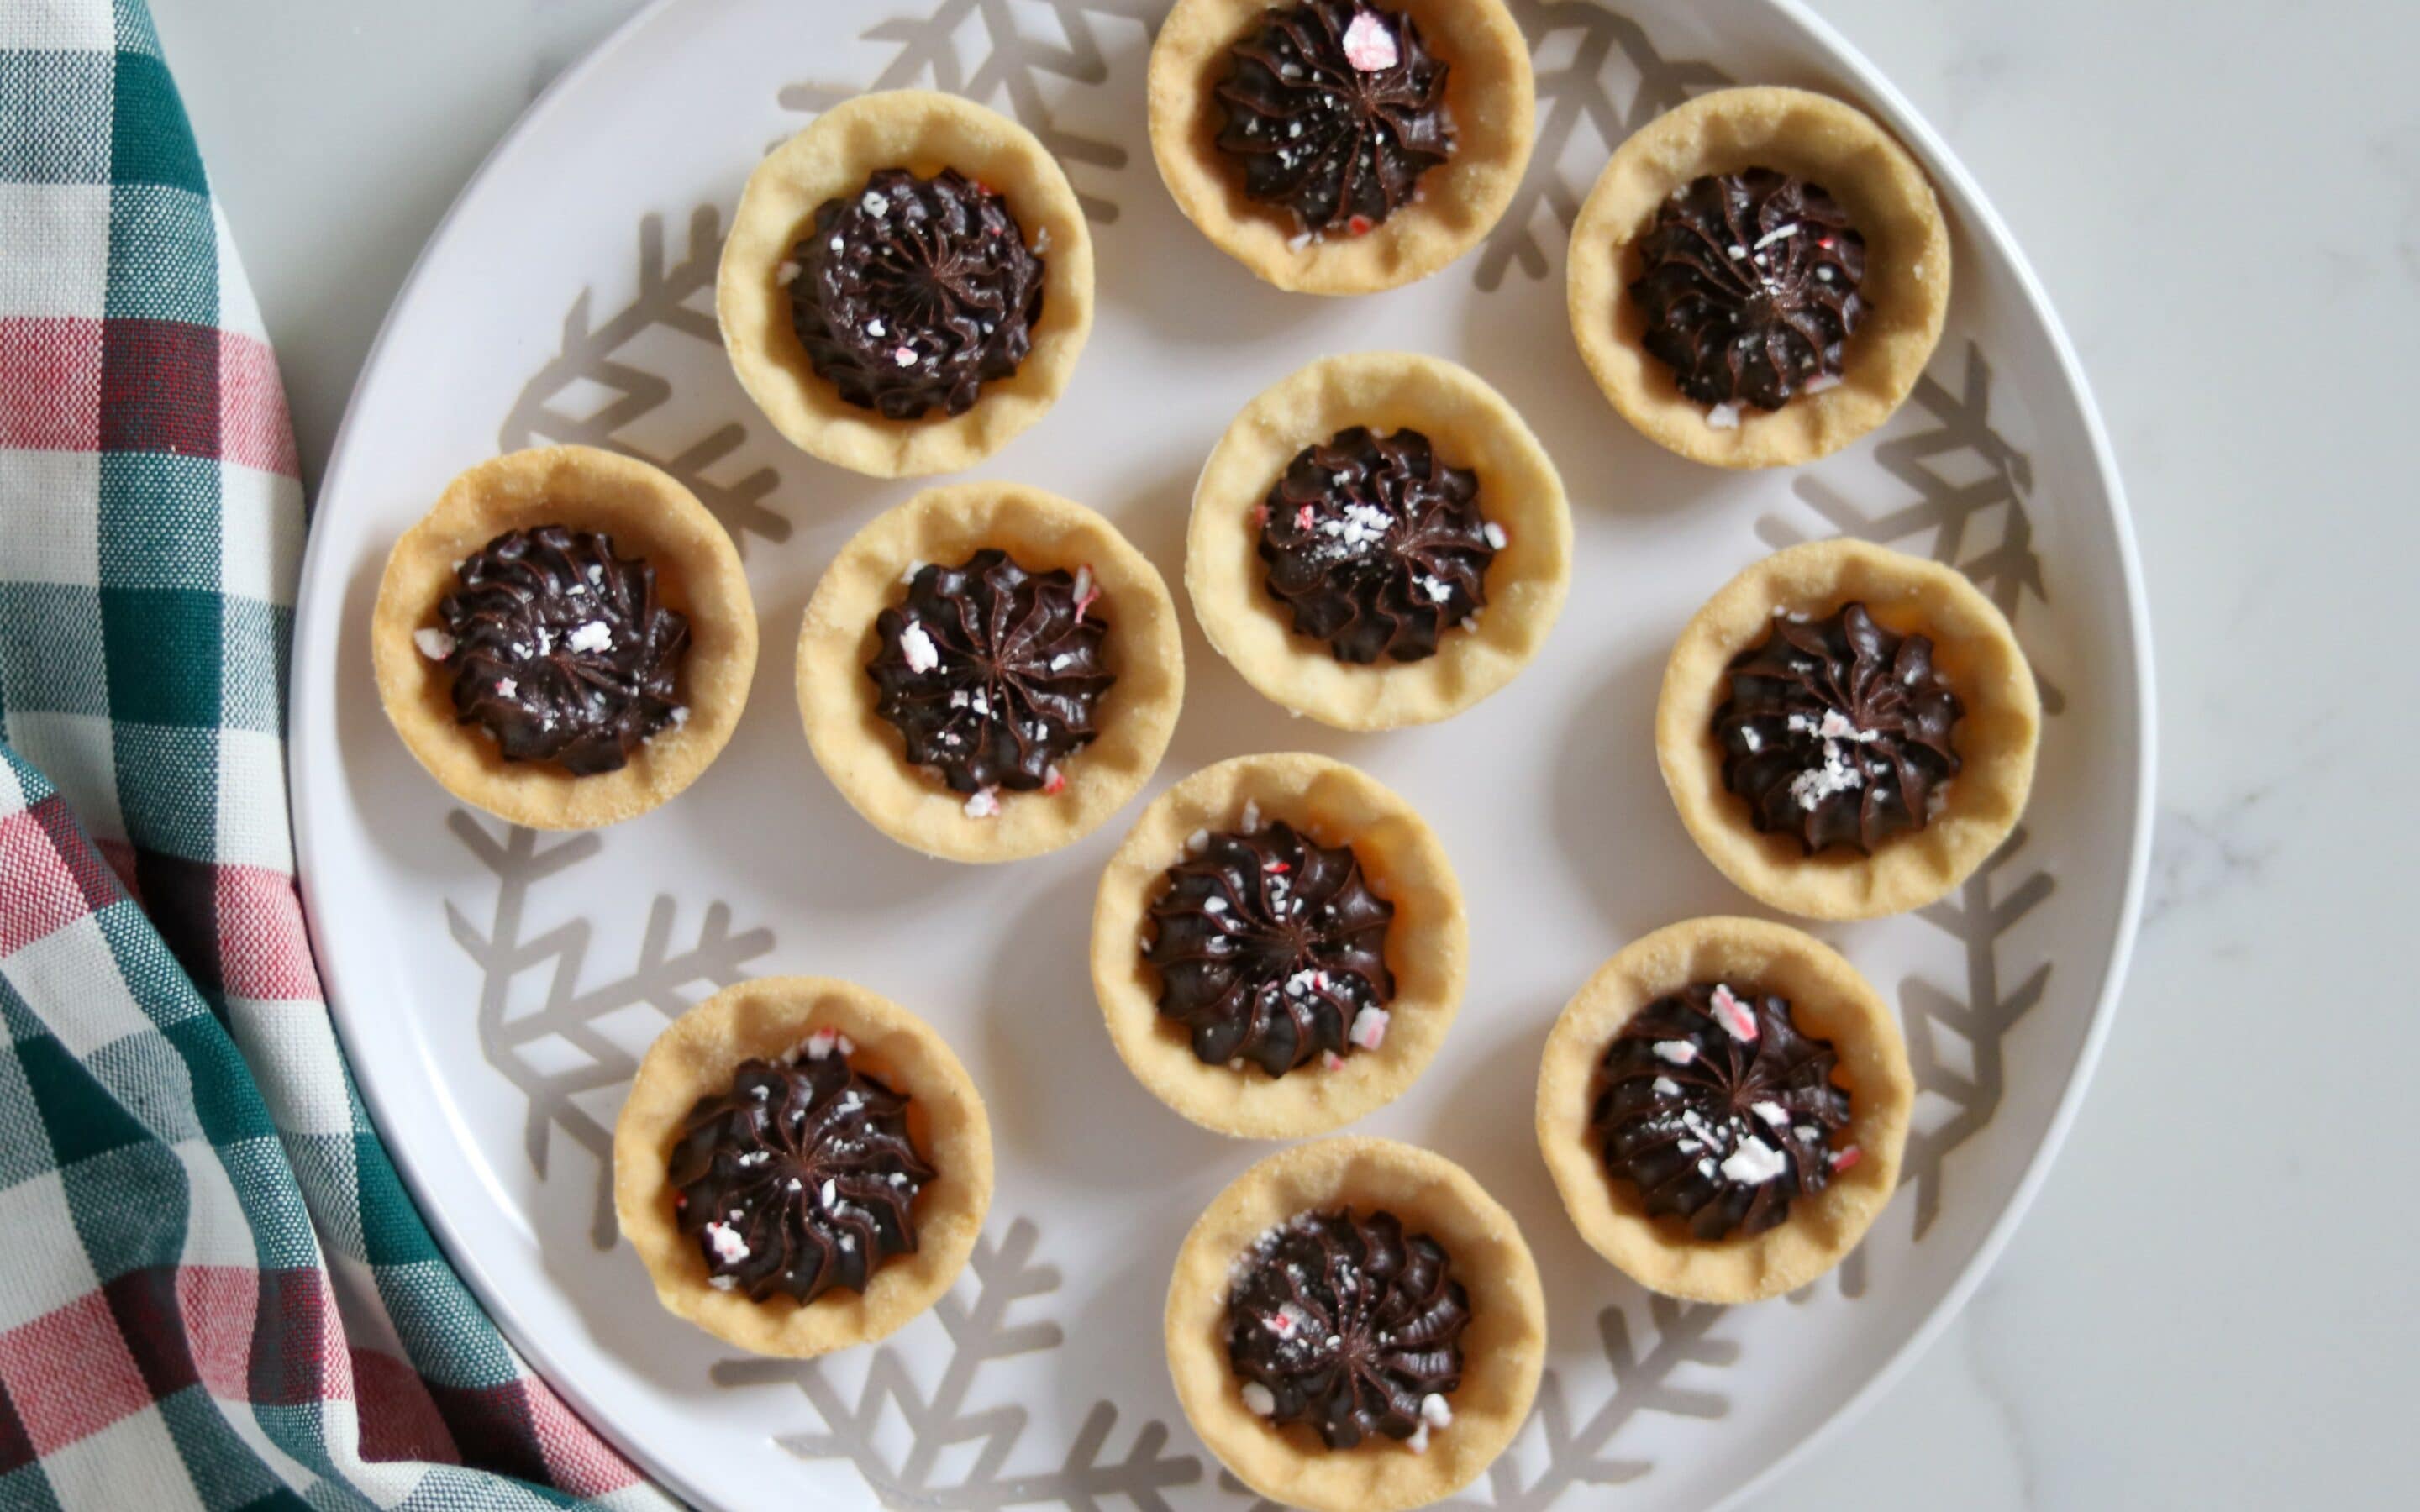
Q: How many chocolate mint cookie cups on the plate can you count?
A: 11